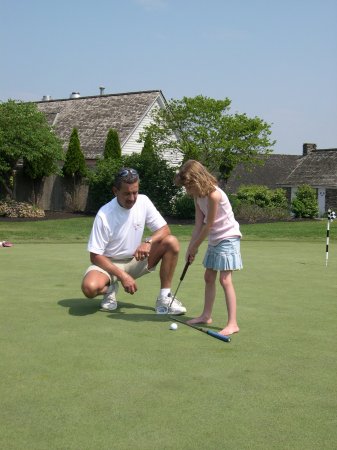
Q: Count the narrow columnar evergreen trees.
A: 3